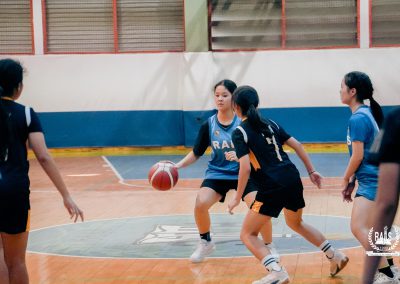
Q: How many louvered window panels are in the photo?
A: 6